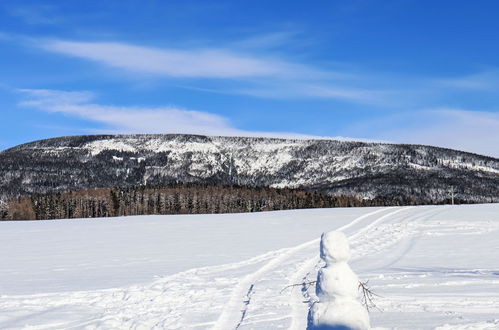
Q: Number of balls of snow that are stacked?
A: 3